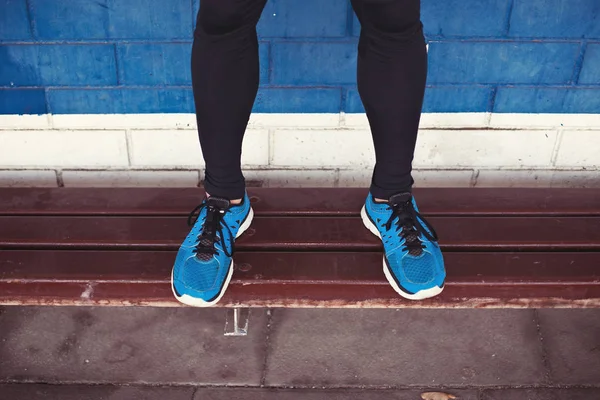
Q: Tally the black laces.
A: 2